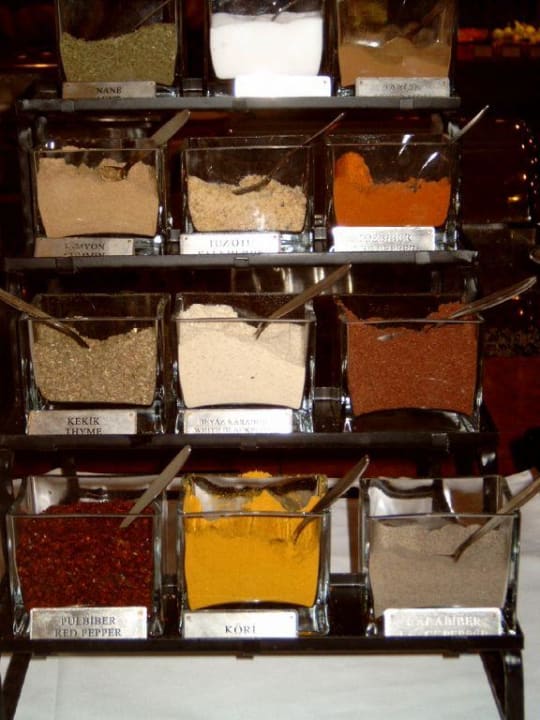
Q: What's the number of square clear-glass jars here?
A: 12